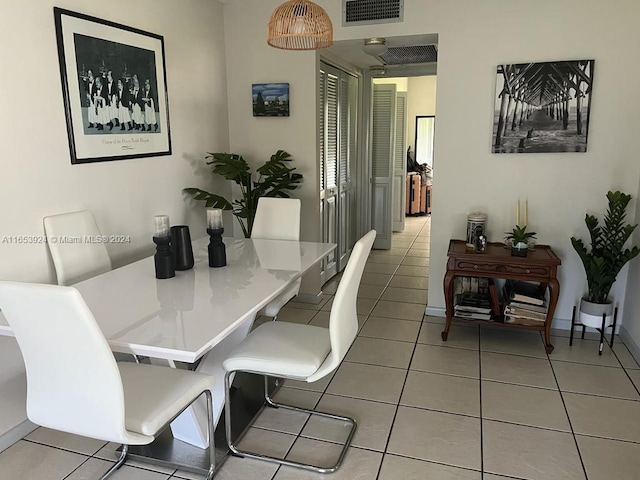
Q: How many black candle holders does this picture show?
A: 2